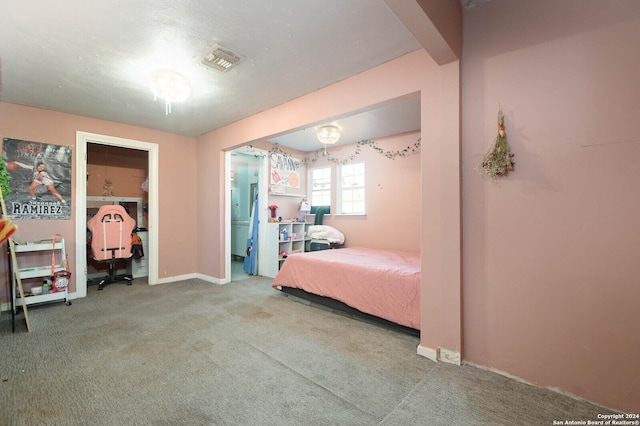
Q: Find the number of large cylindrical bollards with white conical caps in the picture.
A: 0